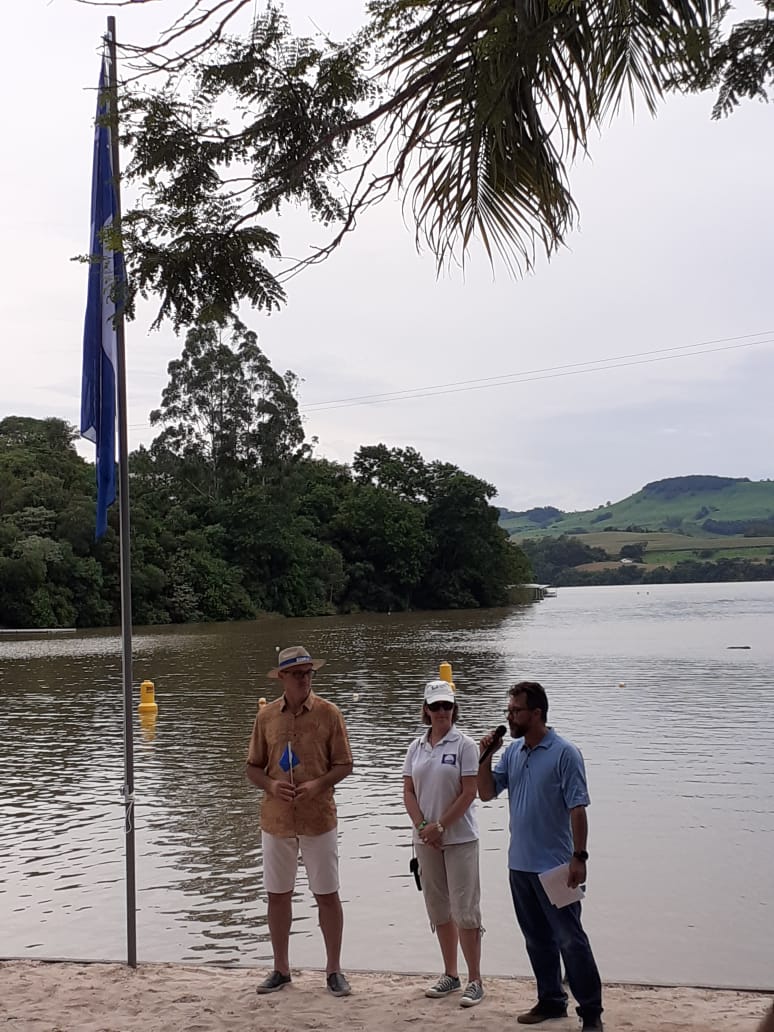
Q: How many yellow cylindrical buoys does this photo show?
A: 2